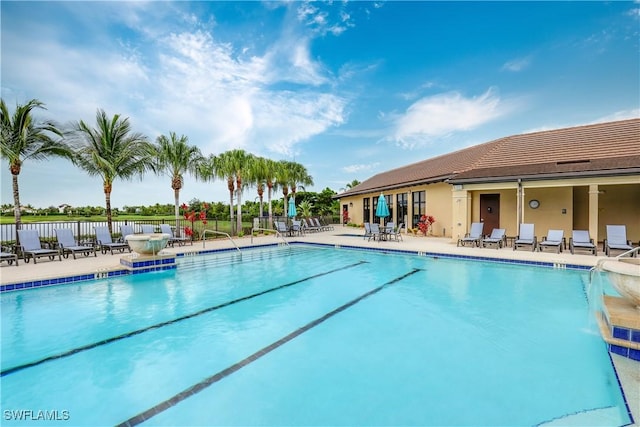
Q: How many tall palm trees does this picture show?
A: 9